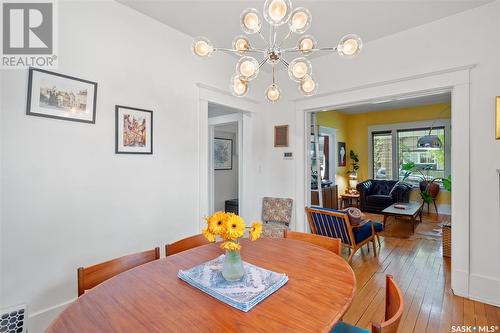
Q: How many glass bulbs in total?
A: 12